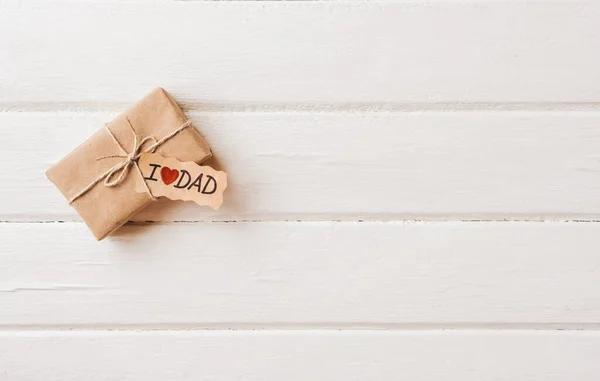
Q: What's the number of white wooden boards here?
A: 4